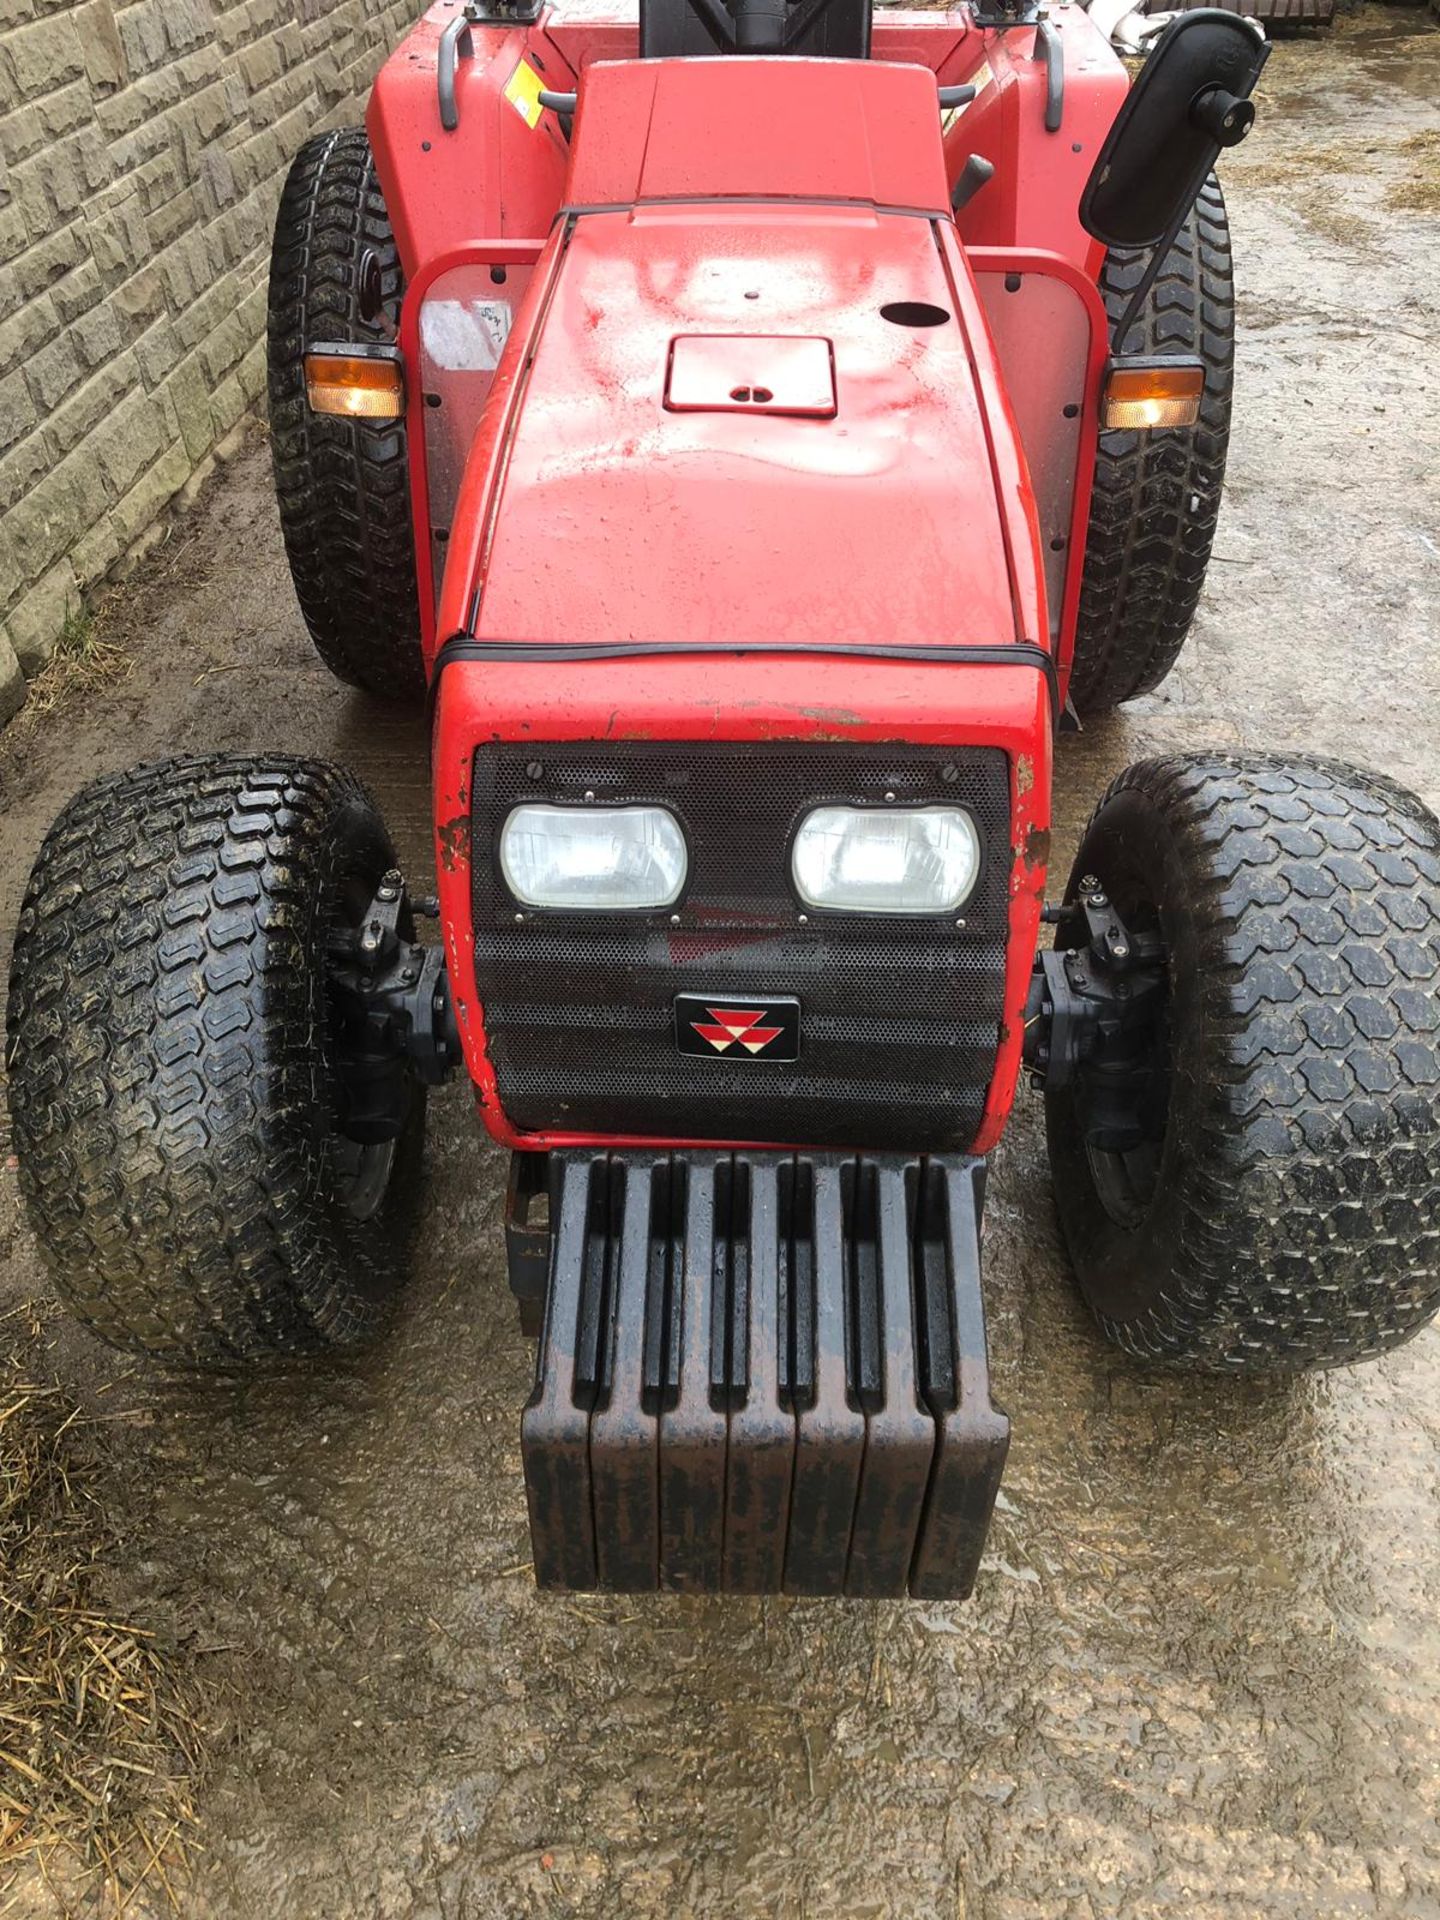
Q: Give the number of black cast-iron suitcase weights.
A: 7